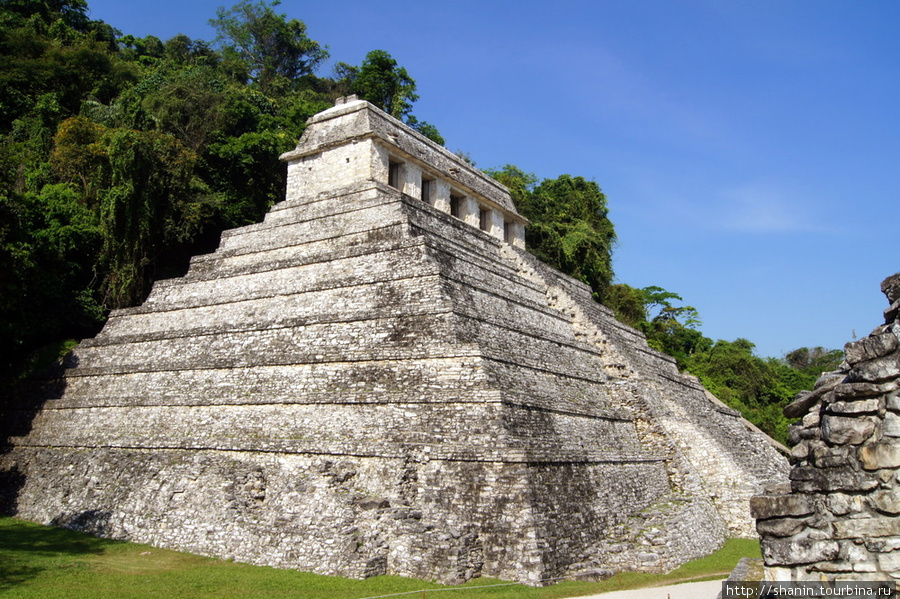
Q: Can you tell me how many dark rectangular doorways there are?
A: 5